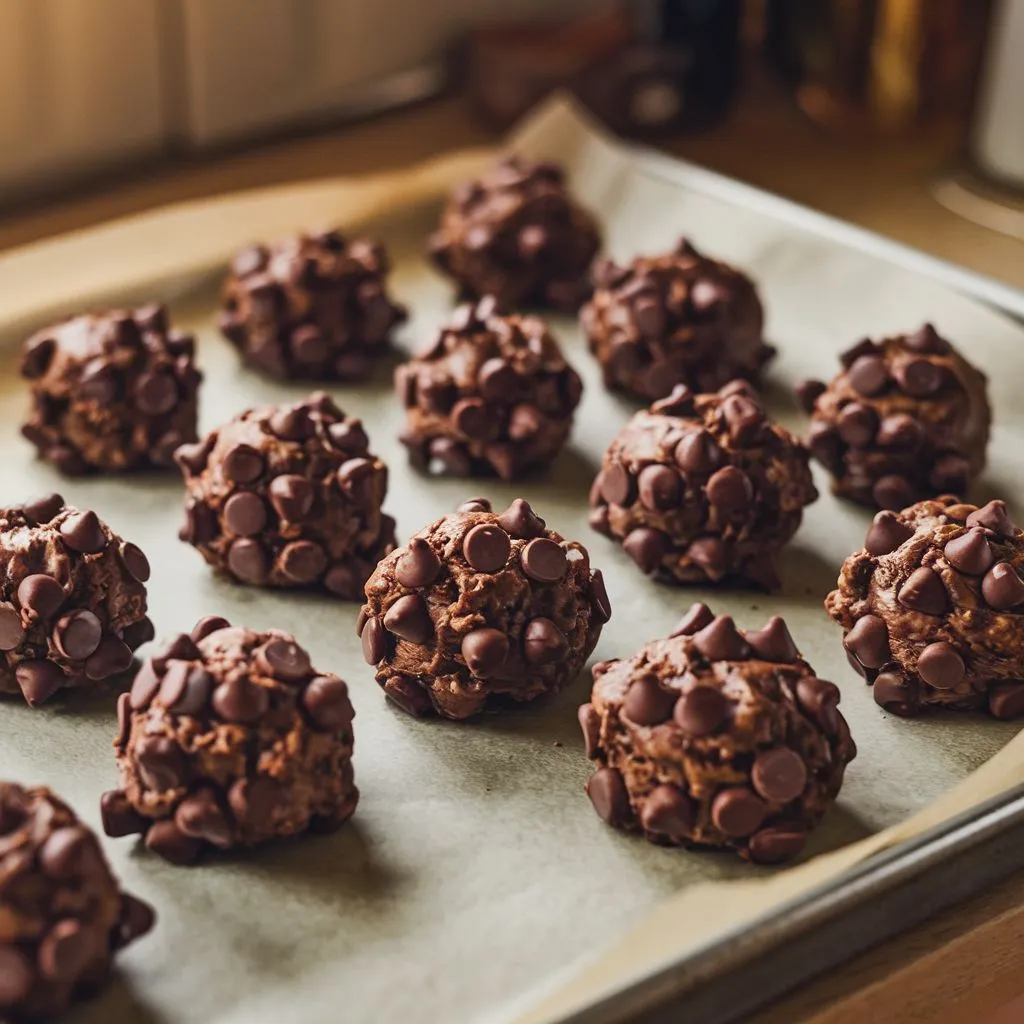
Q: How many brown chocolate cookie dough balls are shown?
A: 14